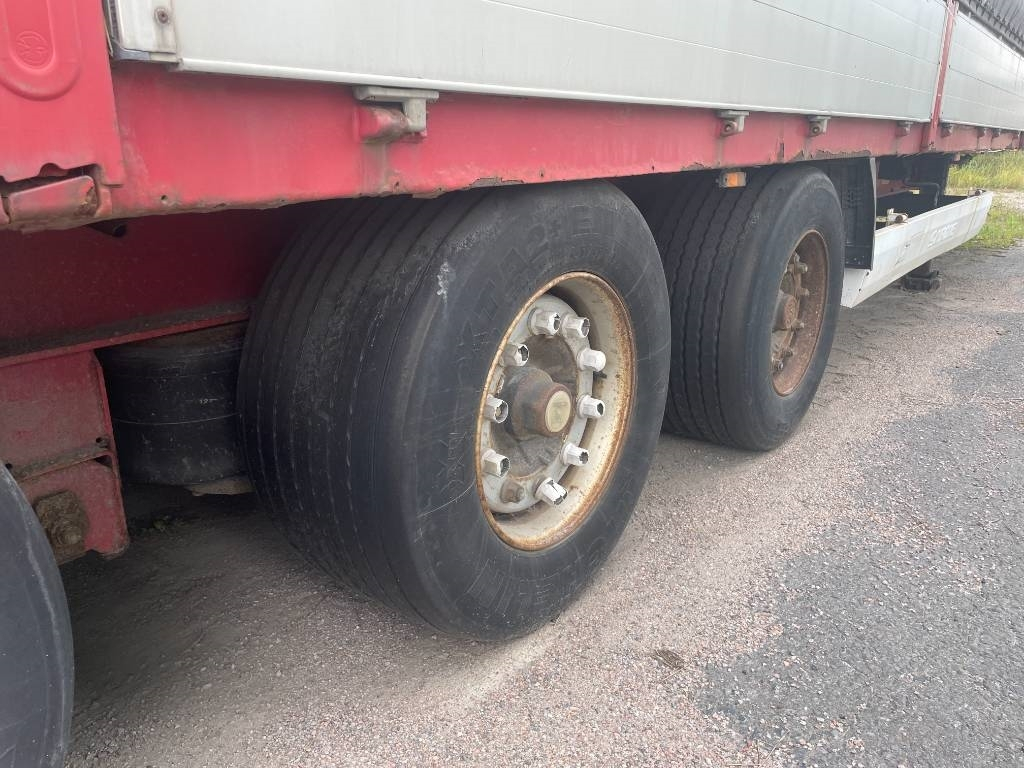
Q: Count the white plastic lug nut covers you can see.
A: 9